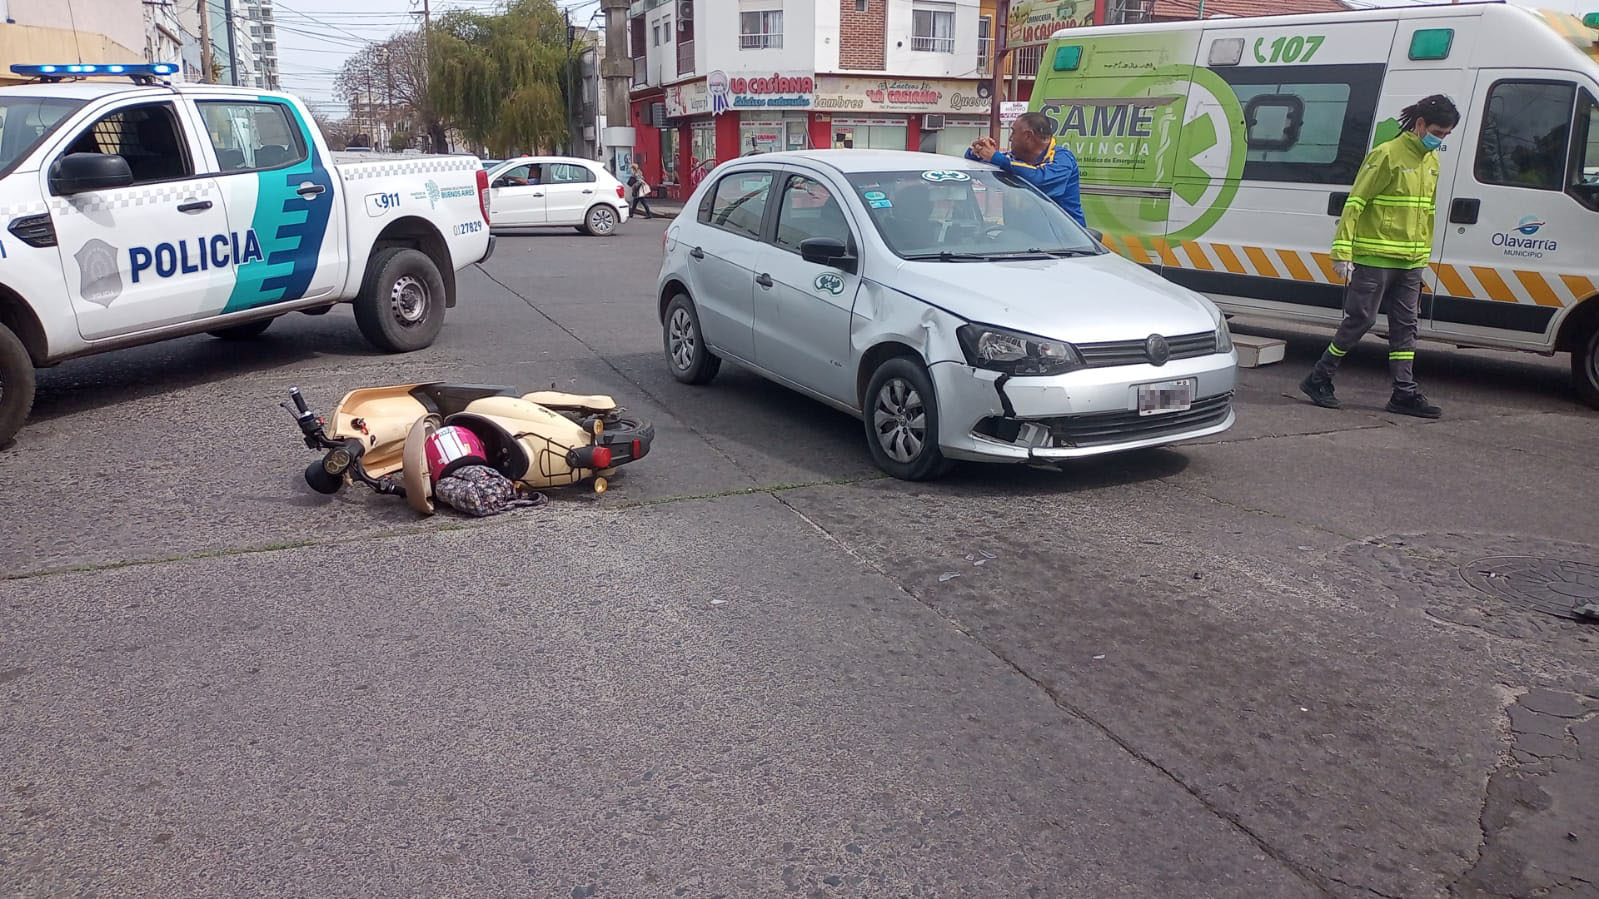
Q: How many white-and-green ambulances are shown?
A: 1